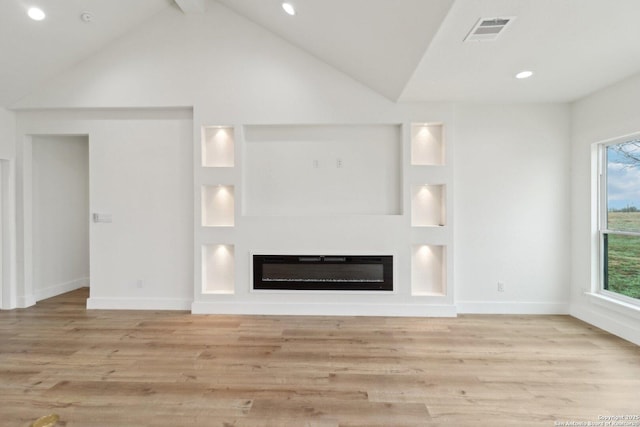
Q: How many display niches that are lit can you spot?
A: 6